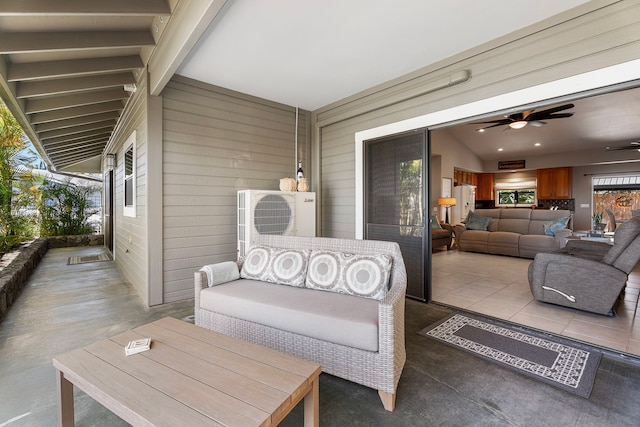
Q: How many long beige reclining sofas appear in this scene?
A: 1